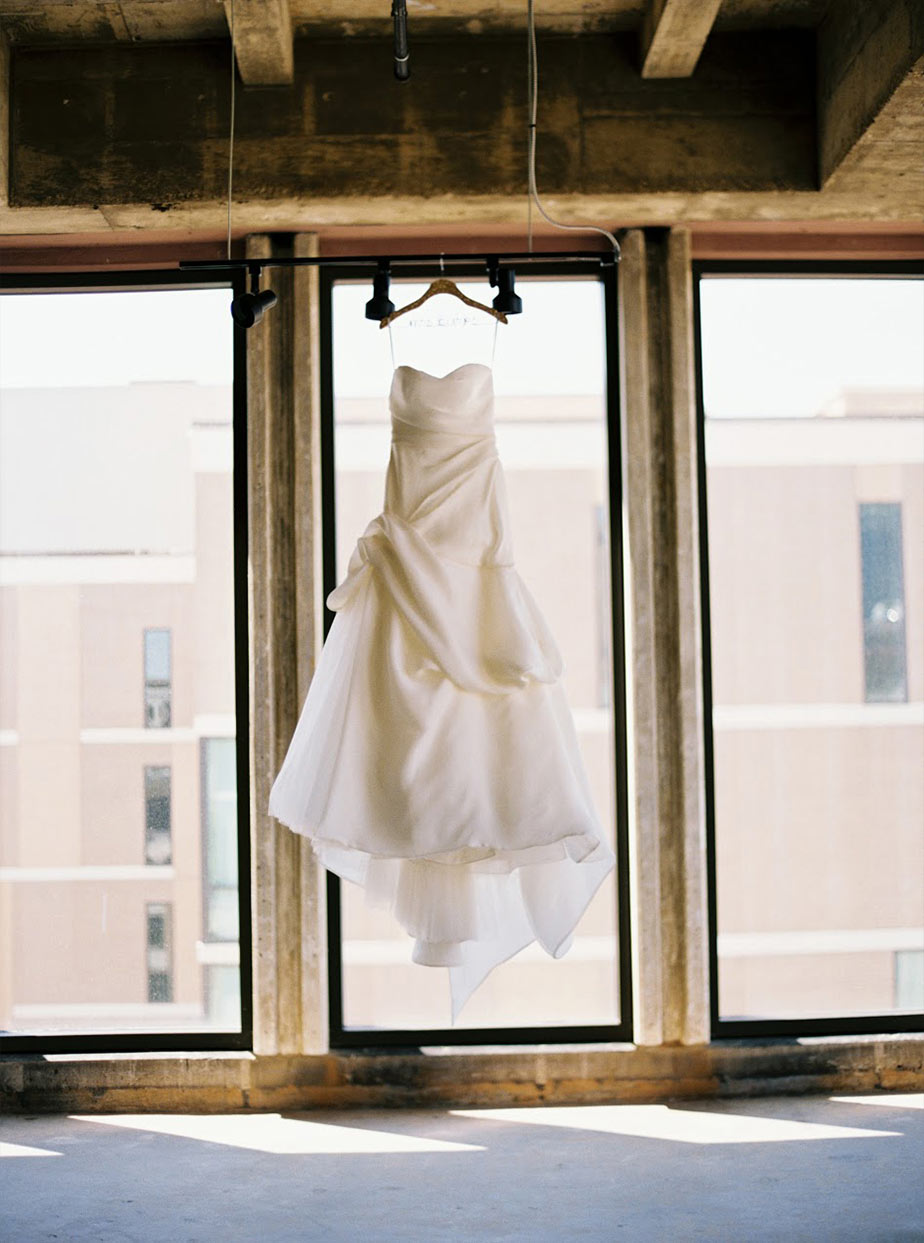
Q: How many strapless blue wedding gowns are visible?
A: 0